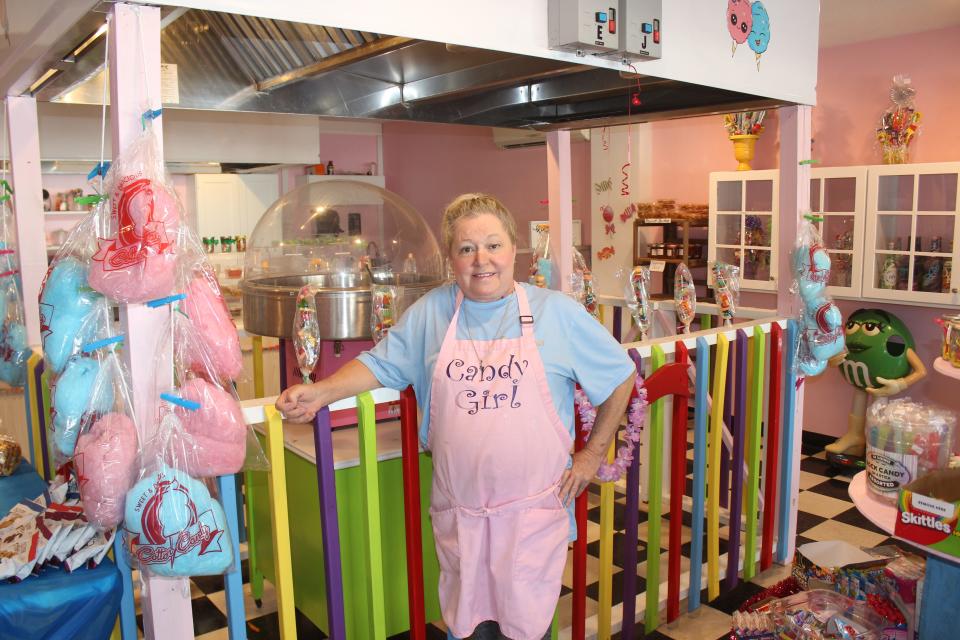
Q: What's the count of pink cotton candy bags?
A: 4